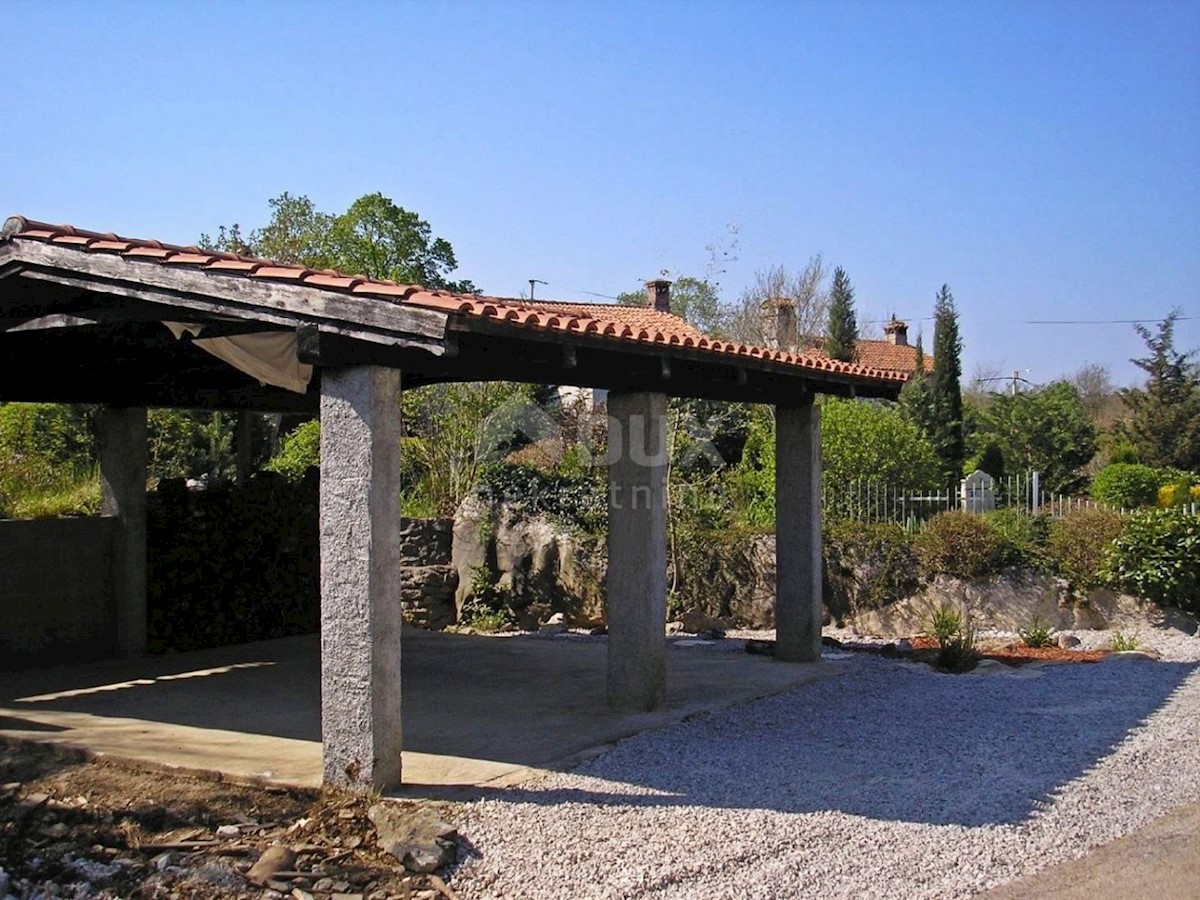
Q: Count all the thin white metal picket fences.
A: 1